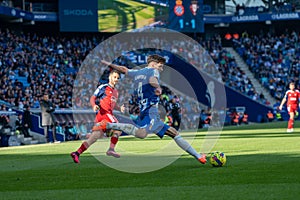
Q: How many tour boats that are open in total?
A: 0